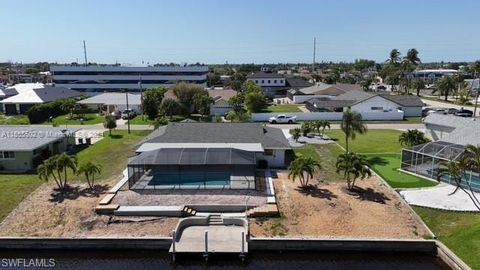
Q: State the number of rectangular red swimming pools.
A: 0